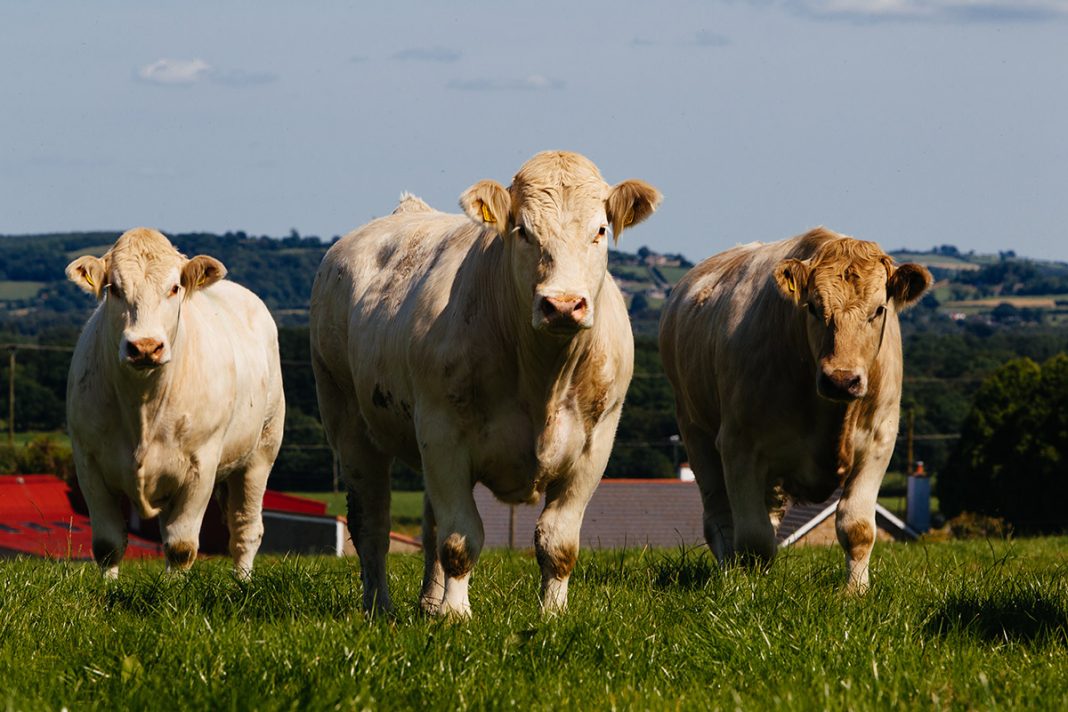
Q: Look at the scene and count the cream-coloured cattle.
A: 3